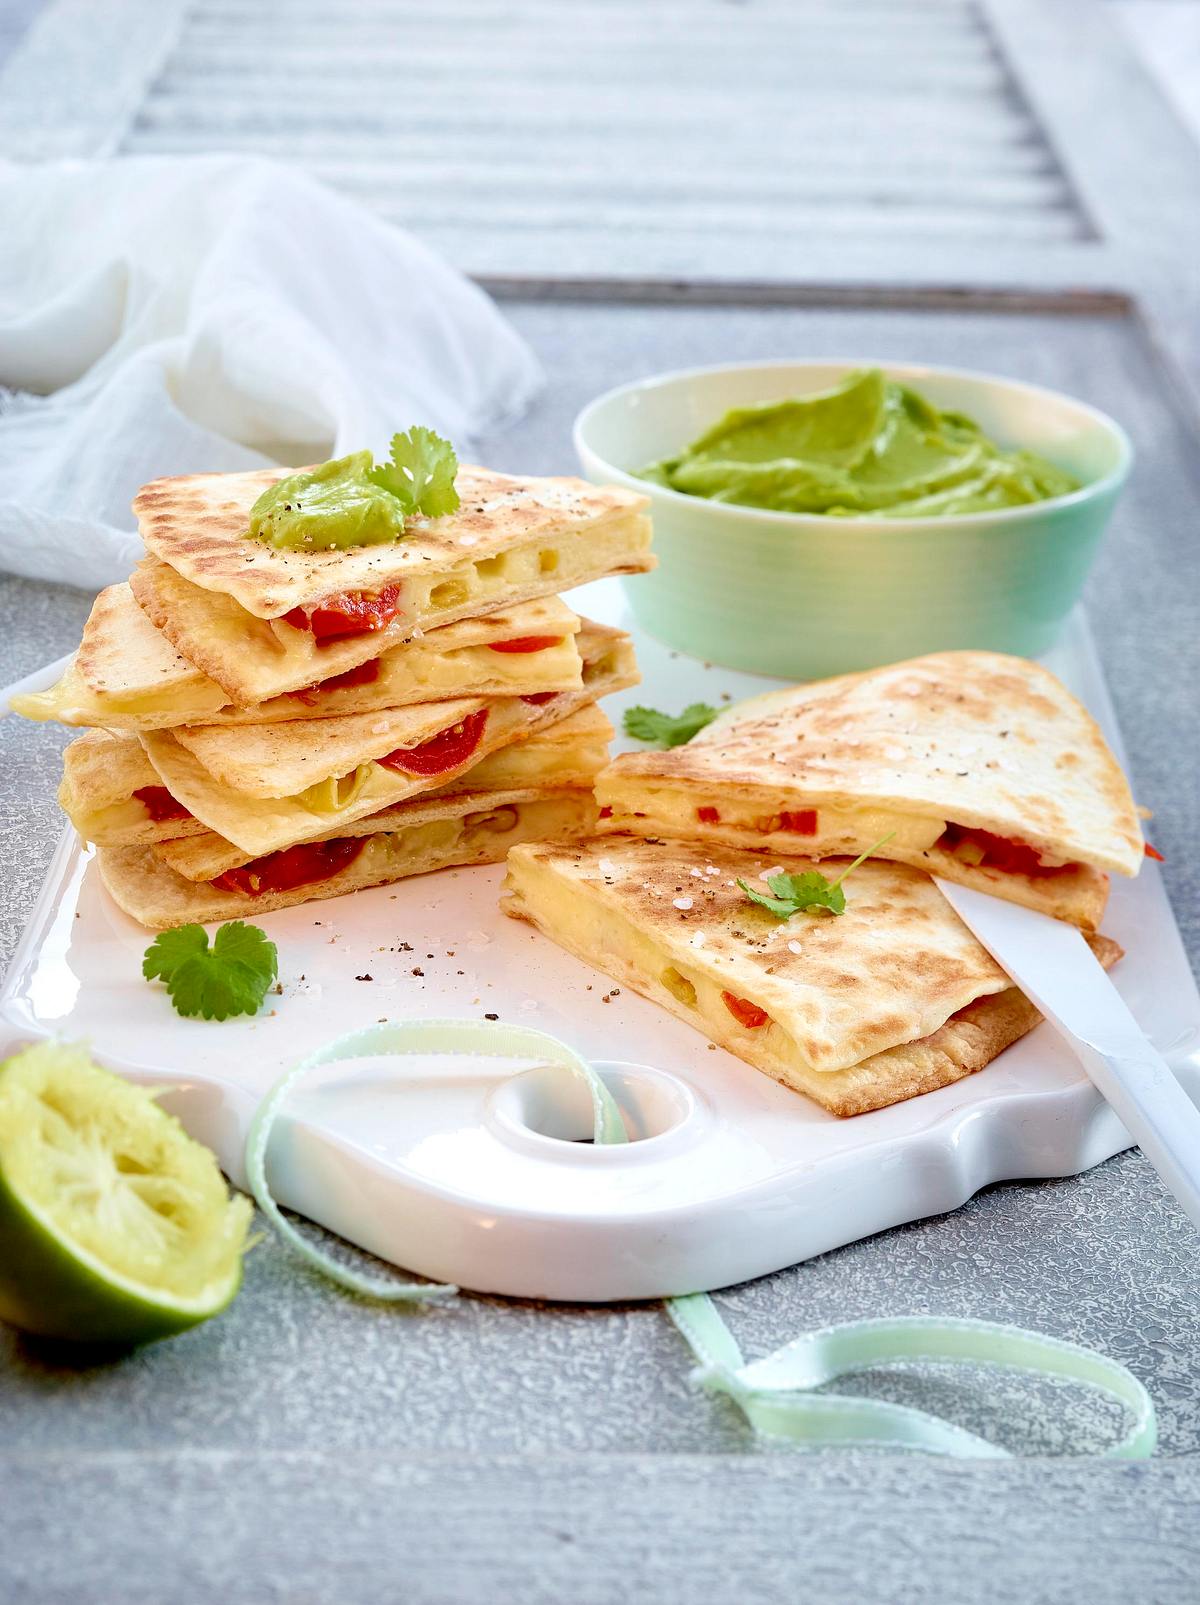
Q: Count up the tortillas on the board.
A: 7